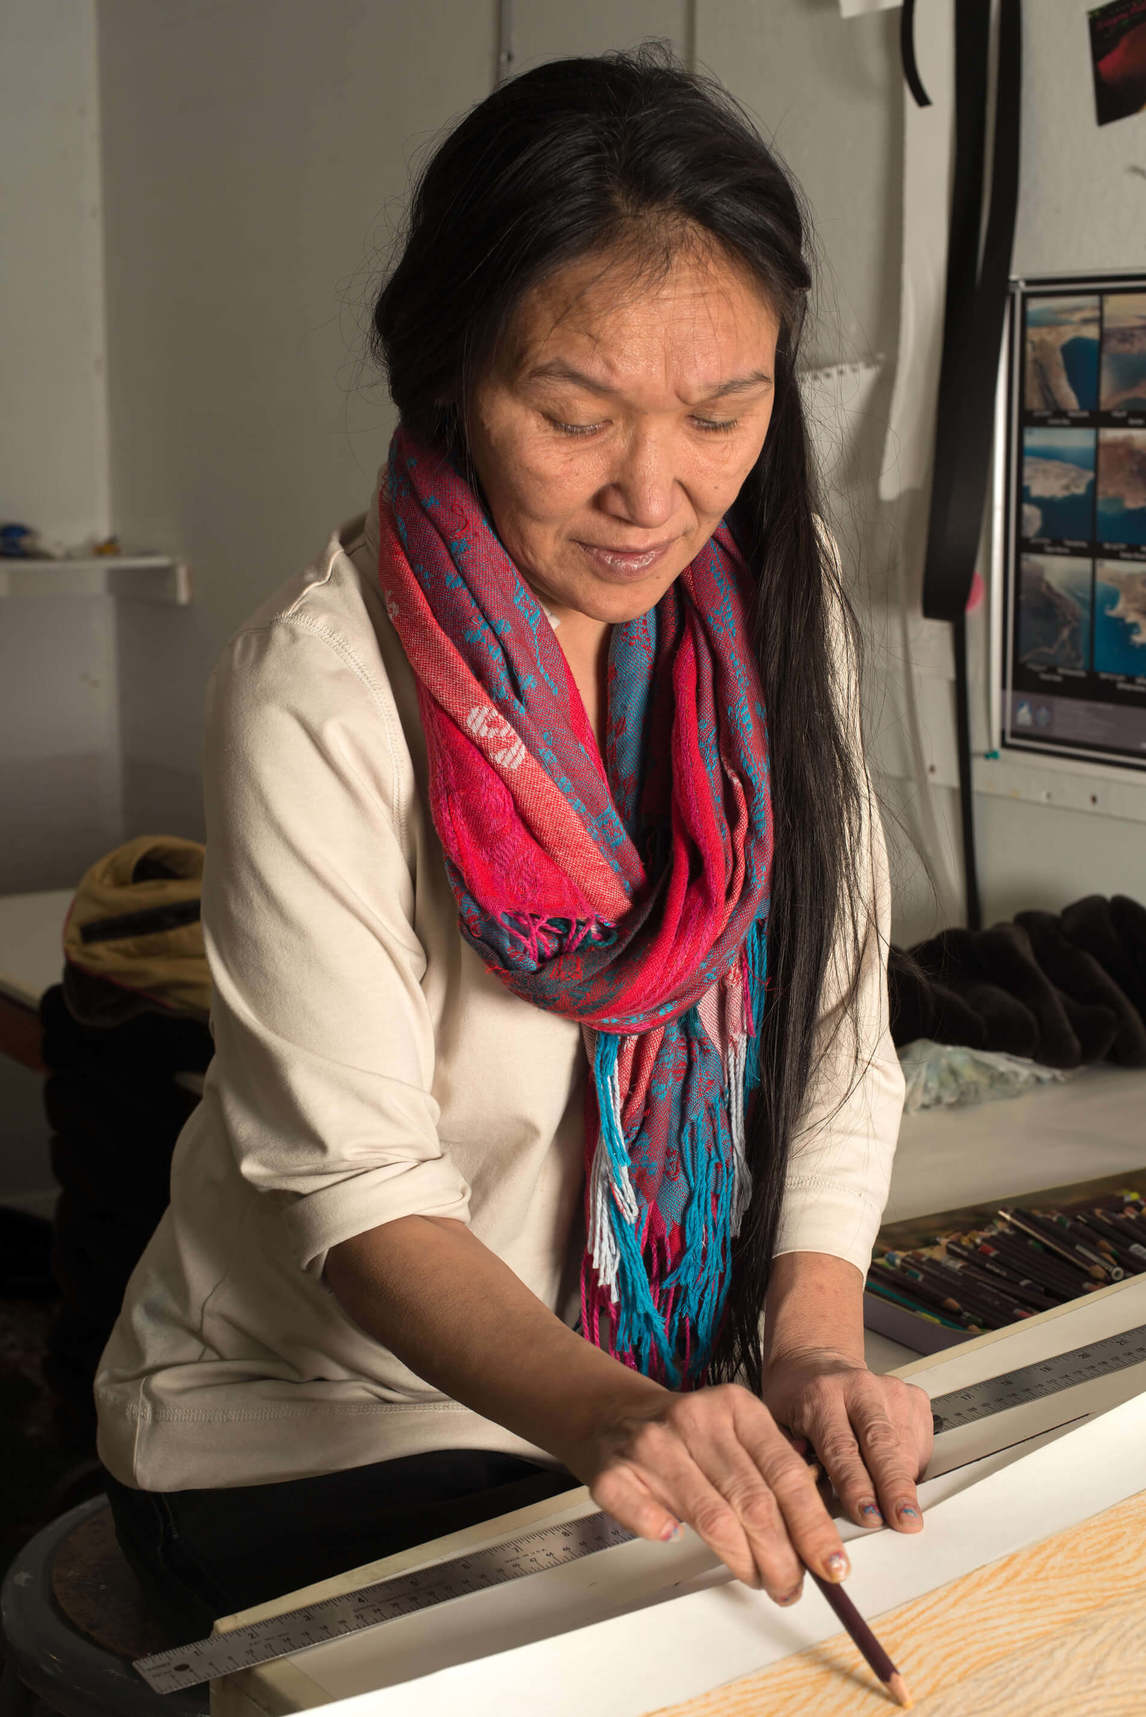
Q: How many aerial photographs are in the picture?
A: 6